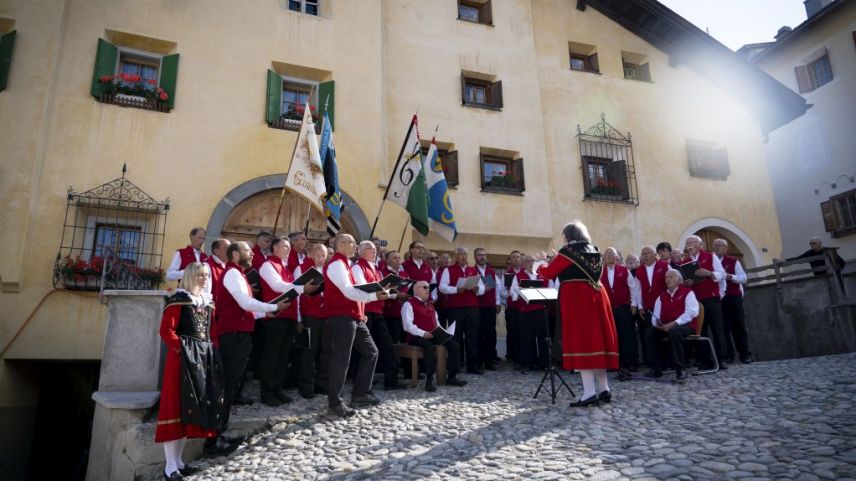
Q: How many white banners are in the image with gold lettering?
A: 1